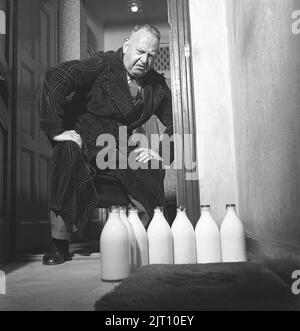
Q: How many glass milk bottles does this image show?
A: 7